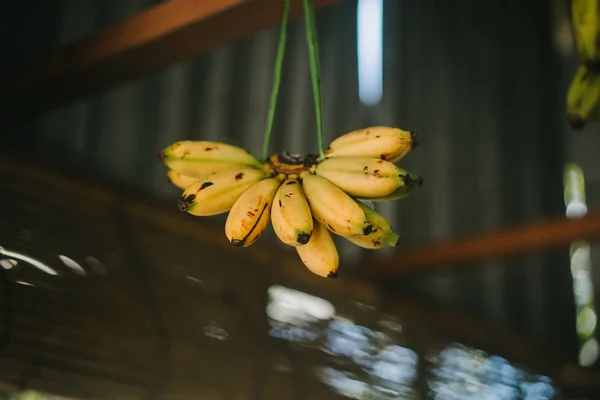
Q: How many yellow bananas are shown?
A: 11